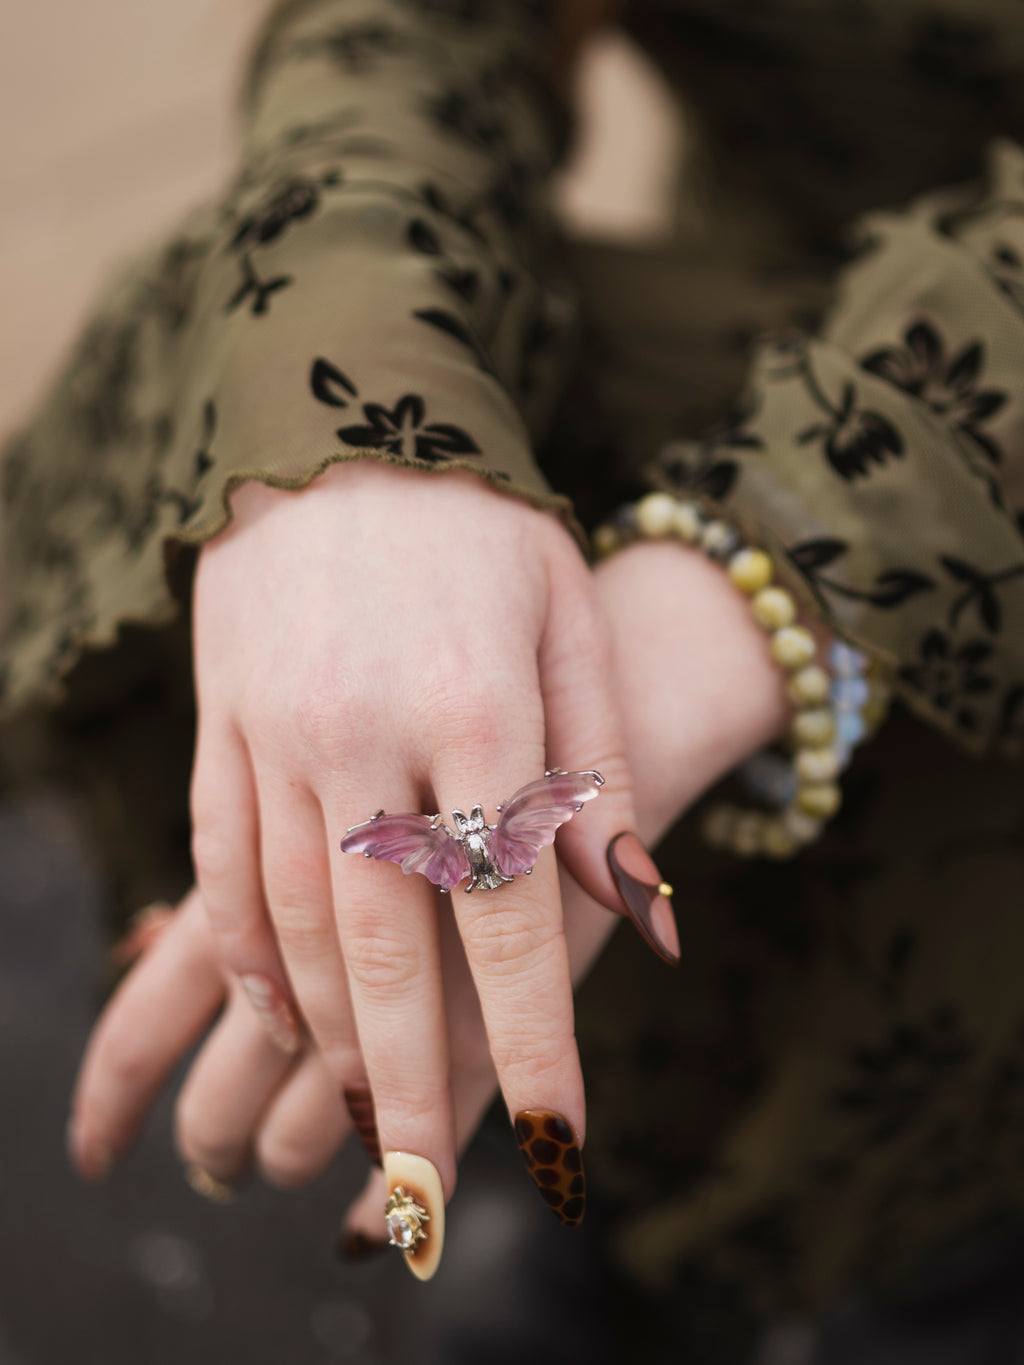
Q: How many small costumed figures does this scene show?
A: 0